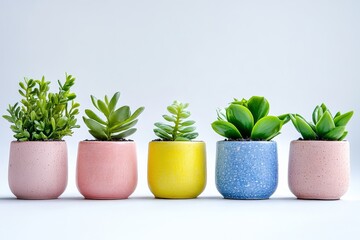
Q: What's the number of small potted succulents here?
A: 5